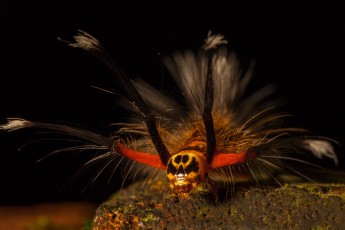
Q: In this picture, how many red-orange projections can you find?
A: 2